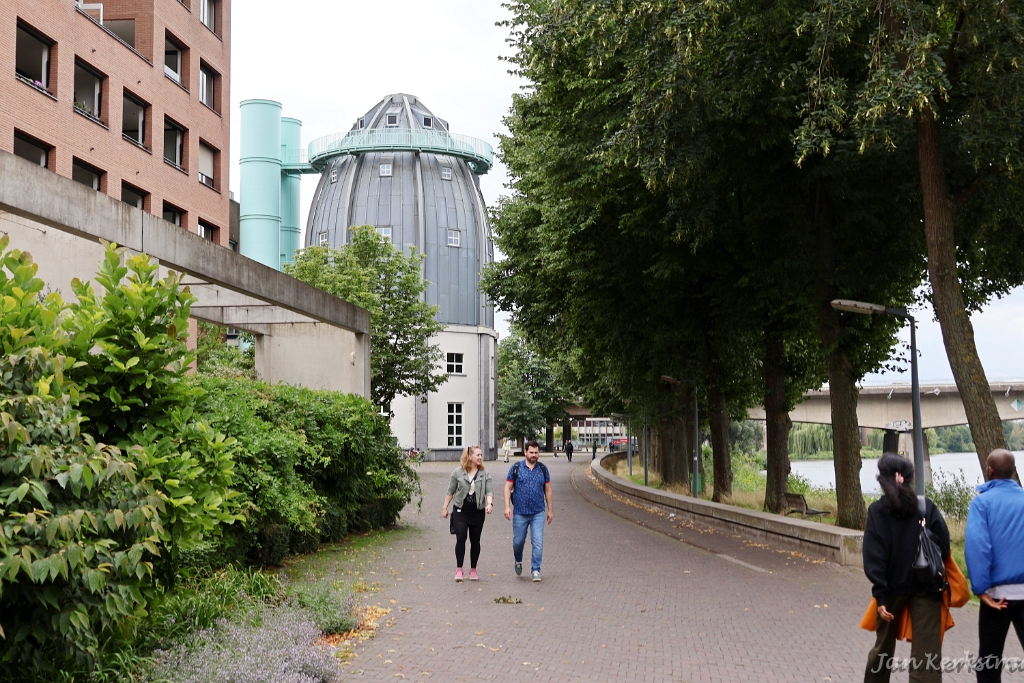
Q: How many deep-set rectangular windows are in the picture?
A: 14